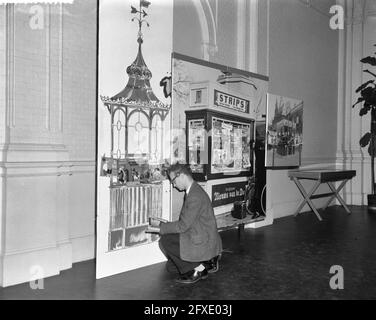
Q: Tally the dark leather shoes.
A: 2